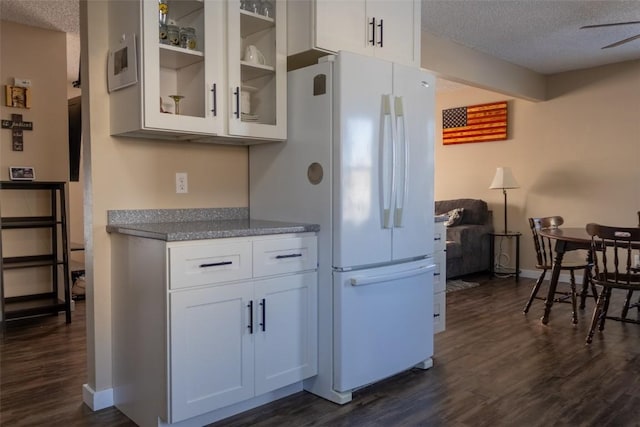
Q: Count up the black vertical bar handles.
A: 6